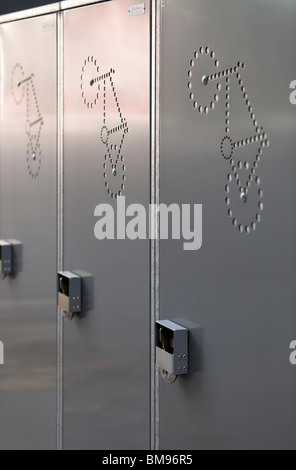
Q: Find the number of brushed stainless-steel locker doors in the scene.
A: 3